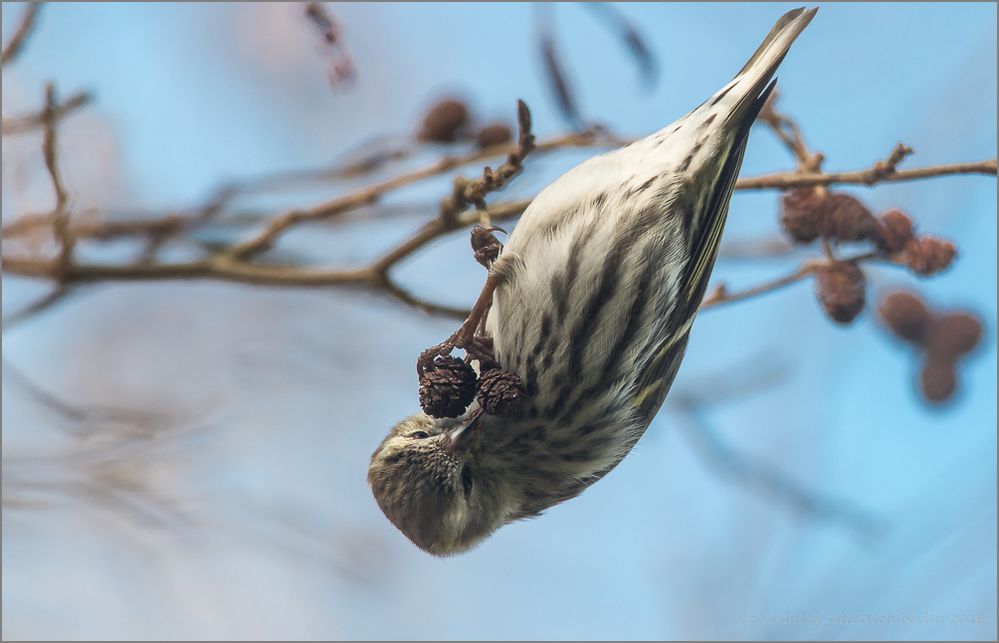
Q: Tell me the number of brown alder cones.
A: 12